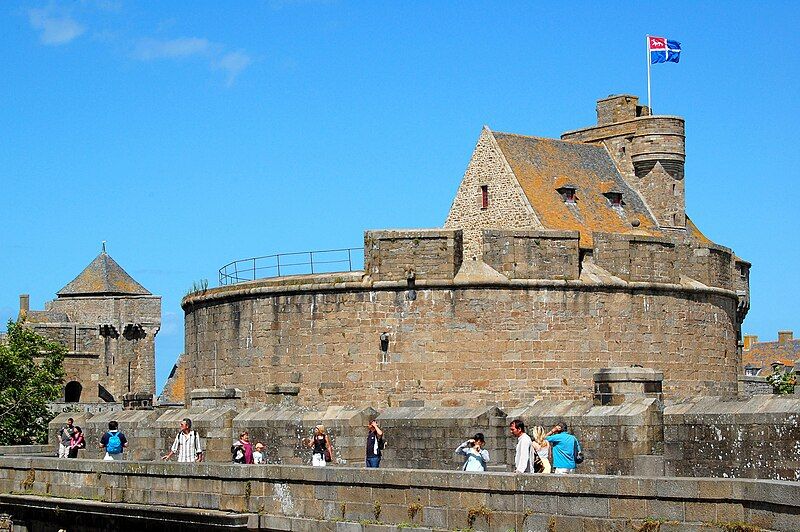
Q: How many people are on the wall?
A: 12